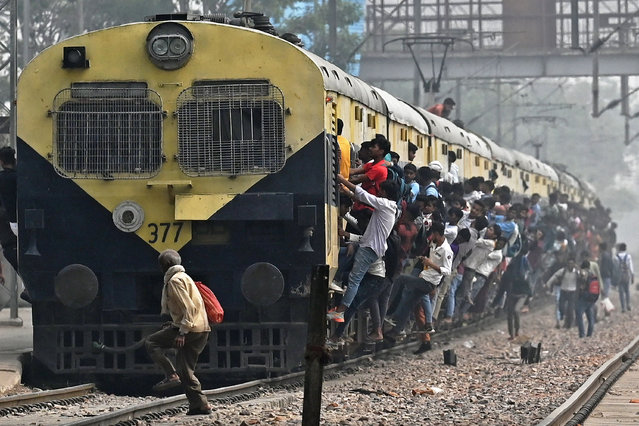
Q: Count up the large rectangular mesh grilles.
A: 2